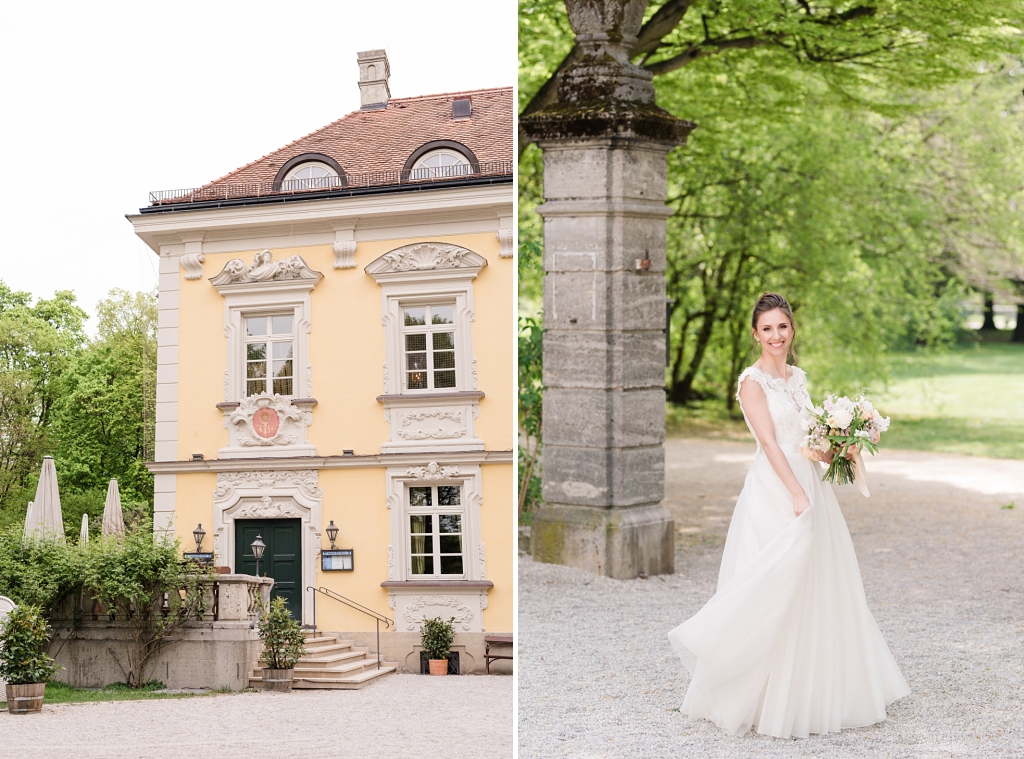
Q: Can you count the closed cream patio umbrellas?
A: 4